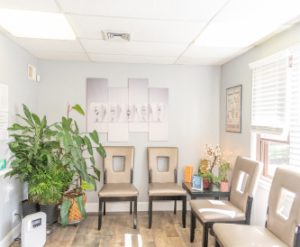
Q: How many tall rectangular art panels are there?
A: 4